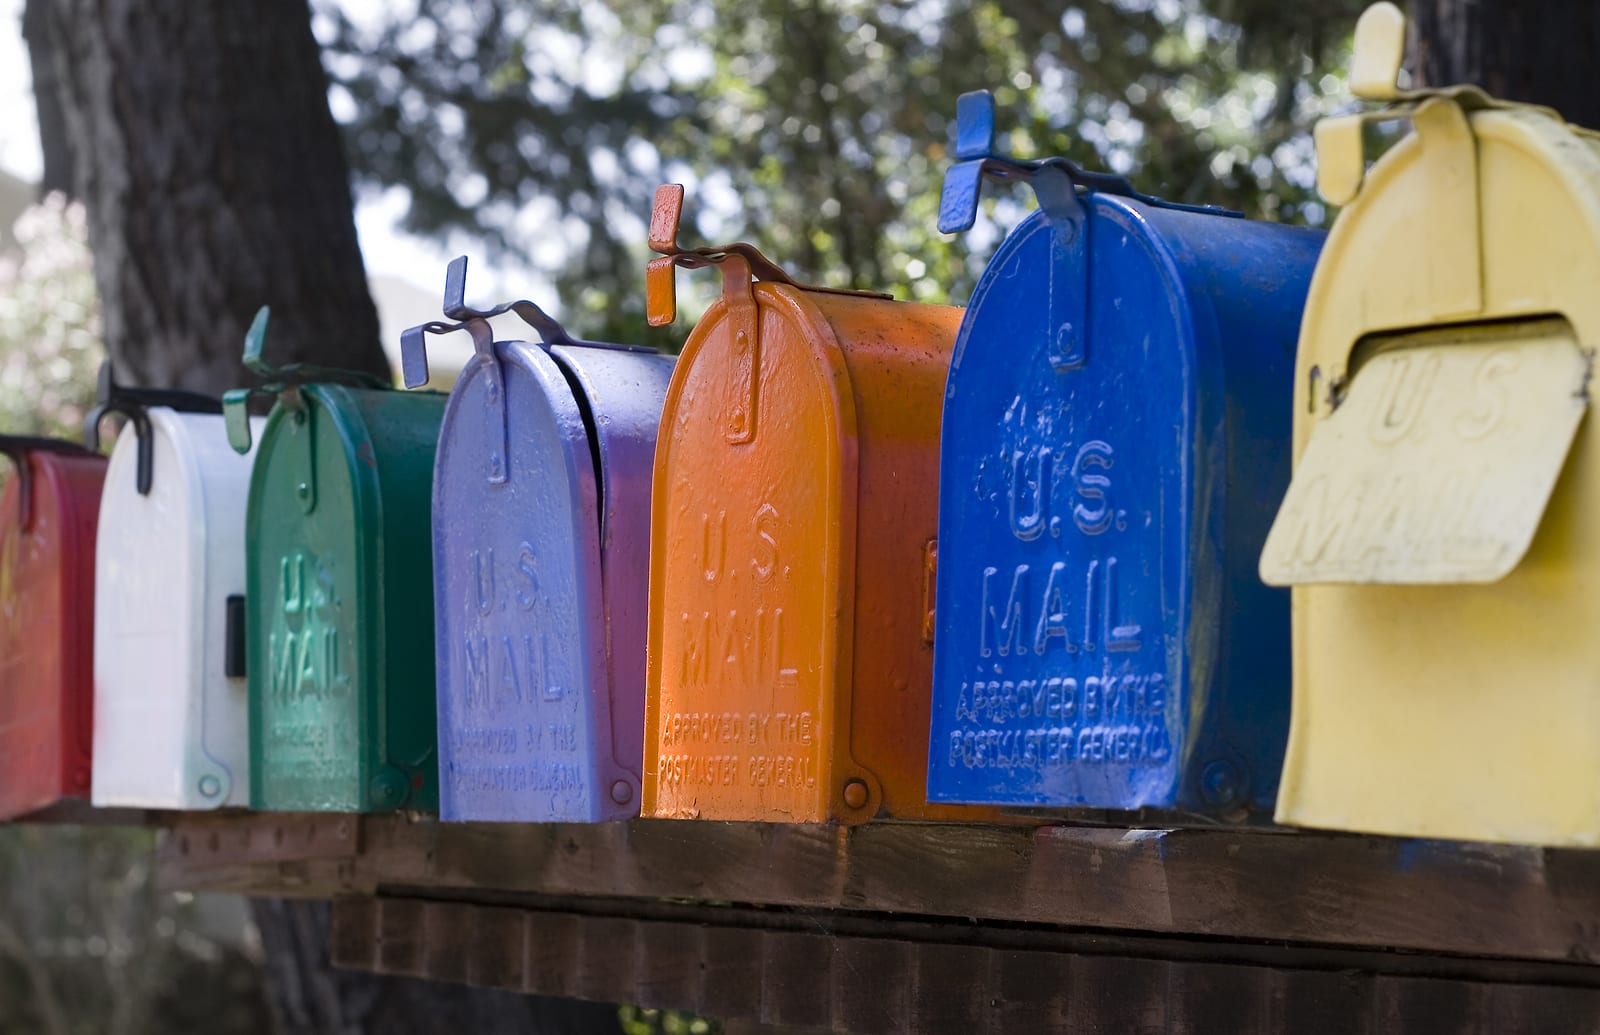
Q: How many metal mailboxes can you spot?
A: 7